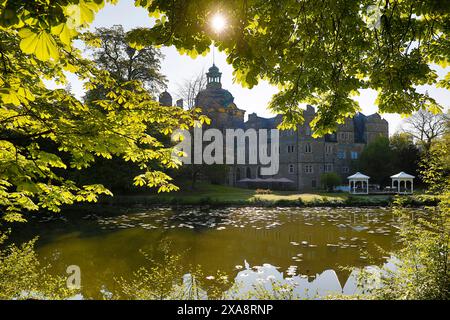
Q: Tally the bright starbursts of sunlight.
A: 1